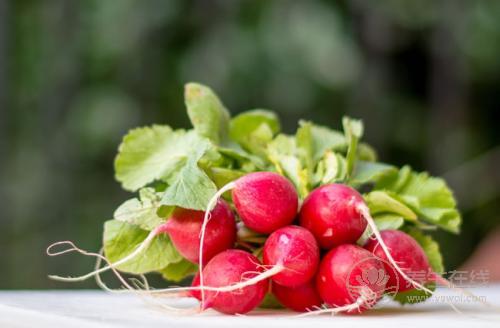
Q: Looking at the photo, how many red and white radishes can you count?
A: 8